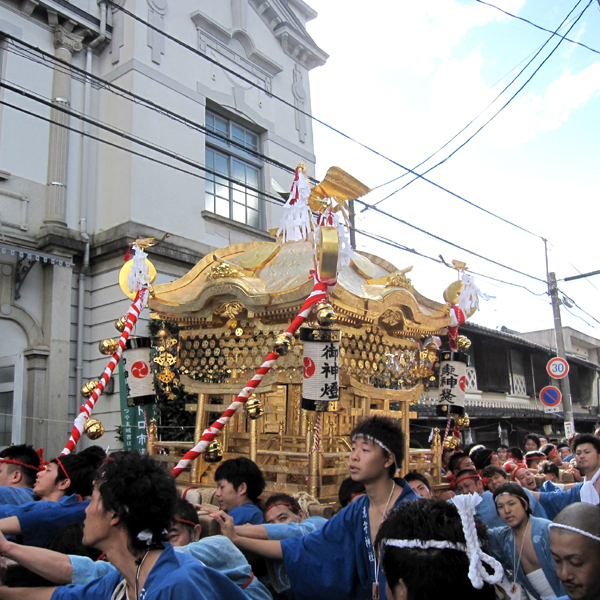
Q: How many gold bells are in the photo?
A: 11